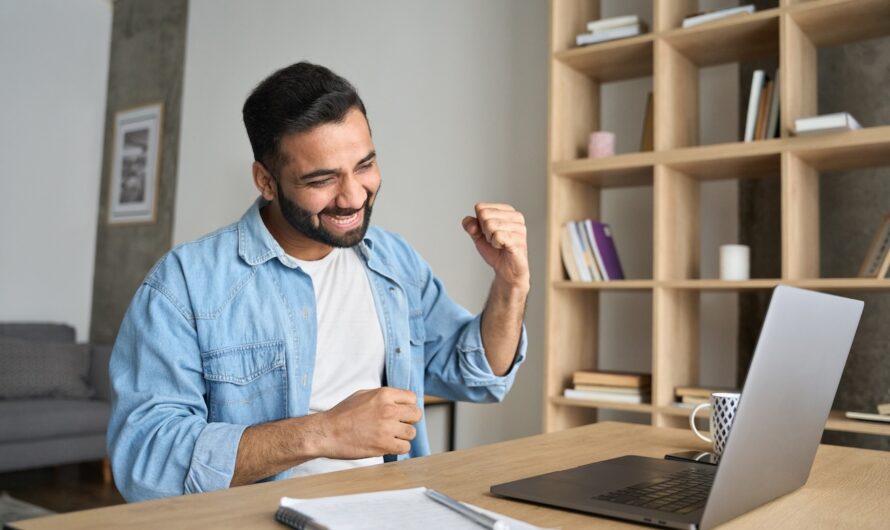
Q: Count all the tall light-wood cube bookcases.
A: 1